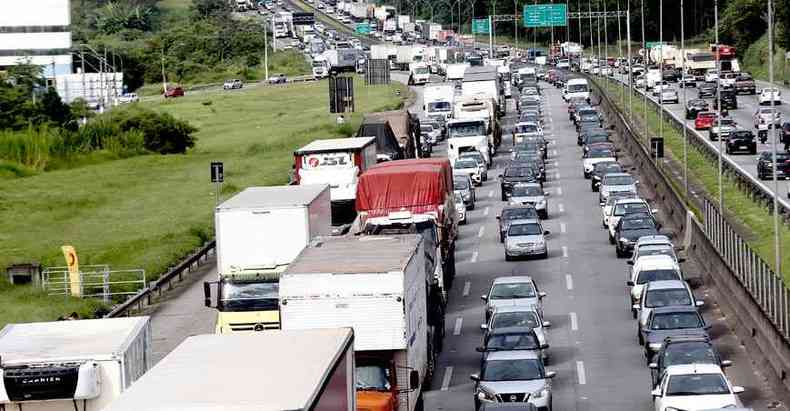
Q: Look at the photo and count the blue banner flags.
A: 0